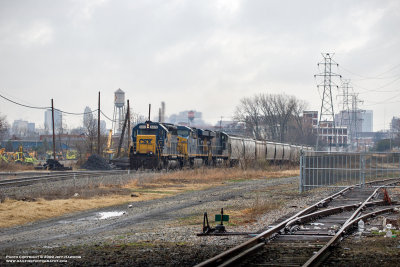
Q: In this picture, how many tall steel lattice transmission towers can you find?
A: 3